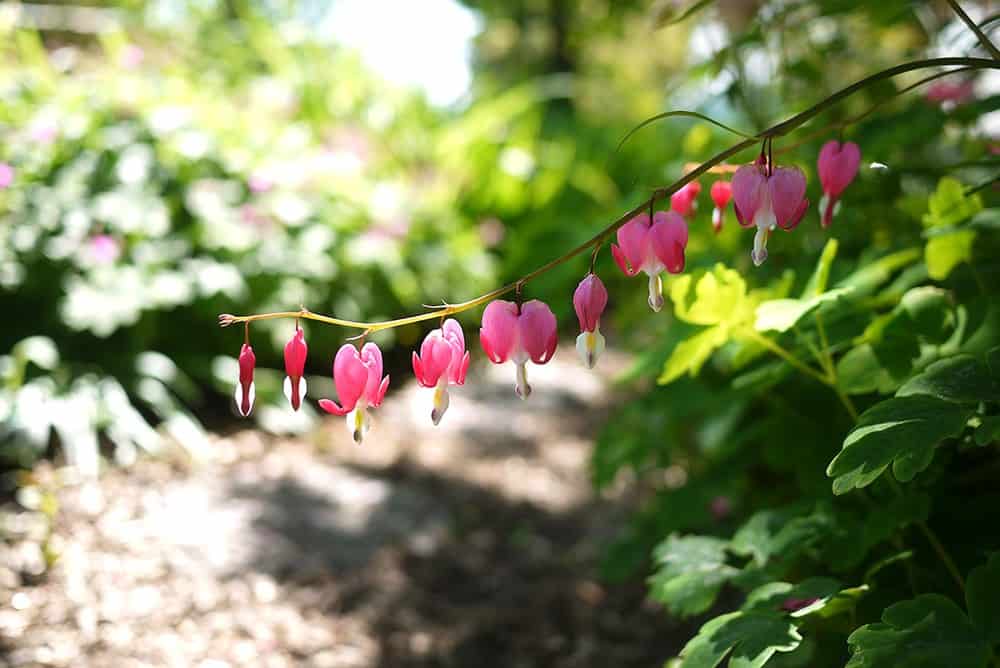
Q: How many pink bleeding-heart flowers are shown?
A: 11